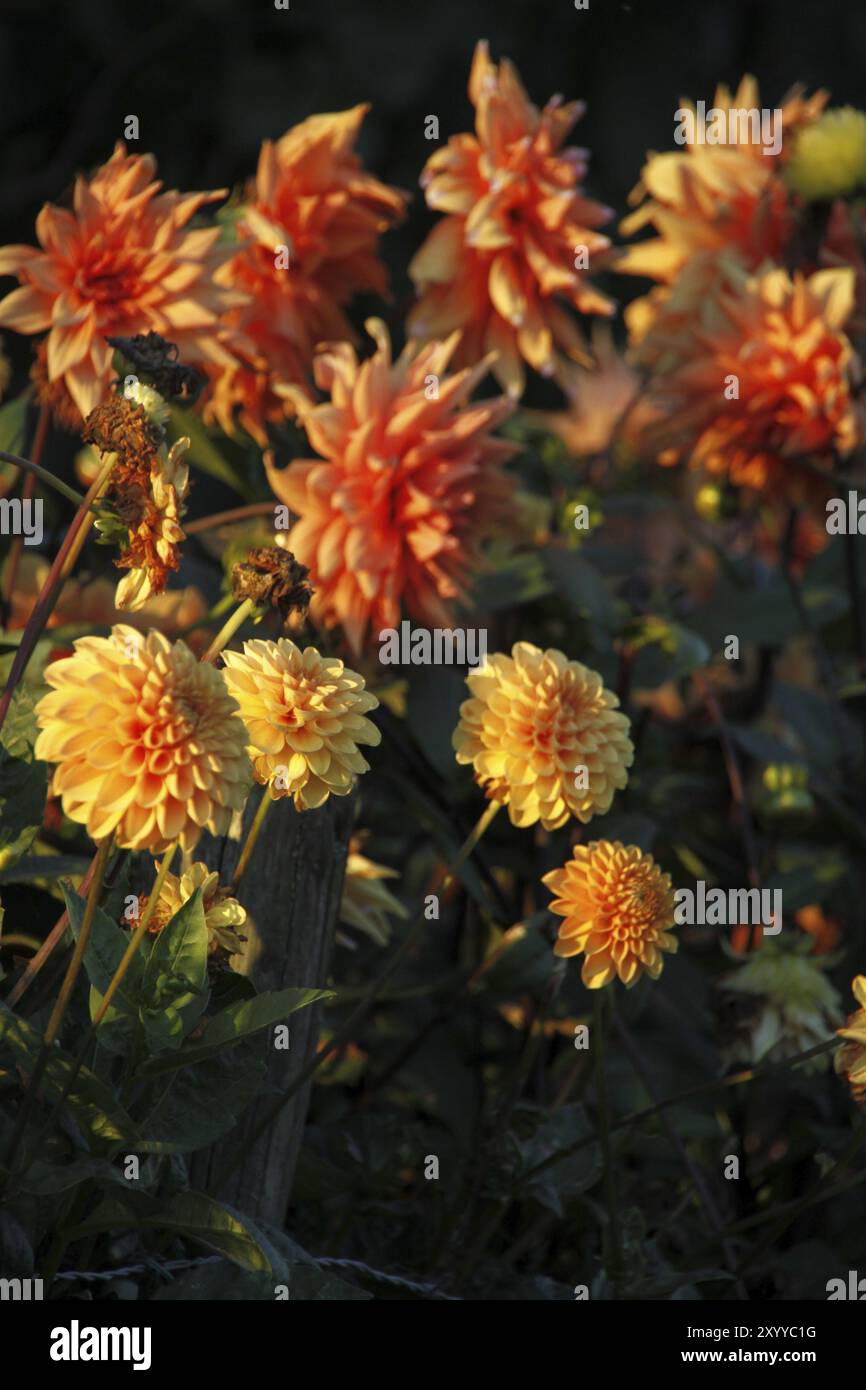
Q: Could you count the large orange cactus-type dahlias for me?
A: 6